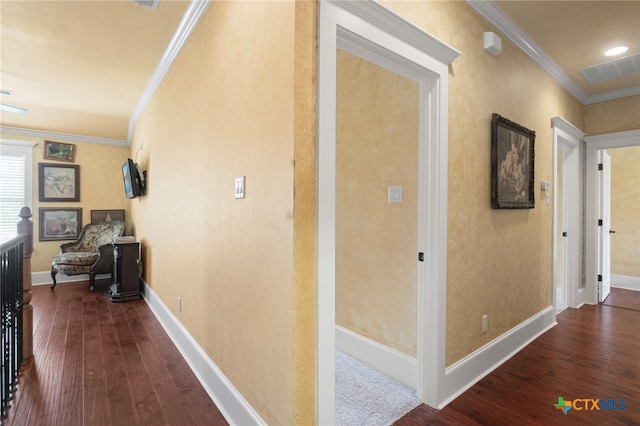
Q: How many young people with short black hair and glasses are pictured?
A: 0